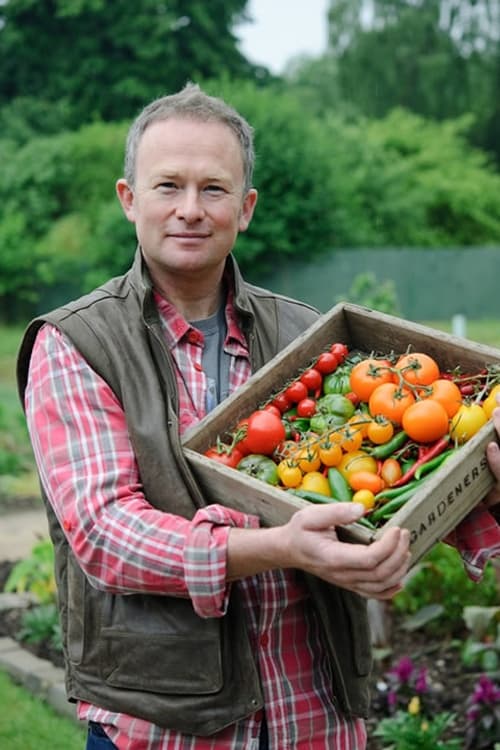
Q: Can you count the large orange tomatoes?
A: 5